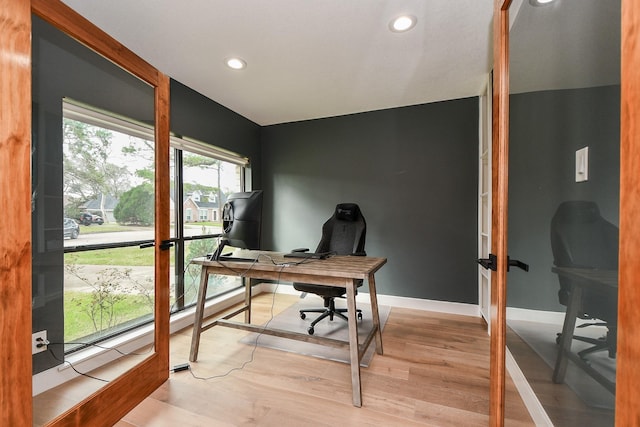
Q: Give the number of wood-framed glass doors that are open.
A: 2